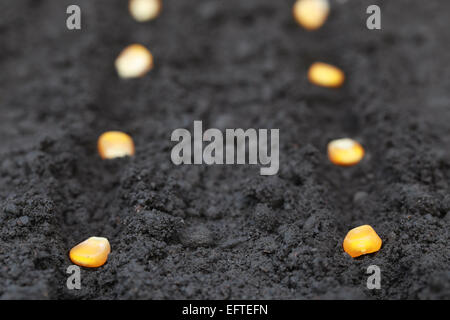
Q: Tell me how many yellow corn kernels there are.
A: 8